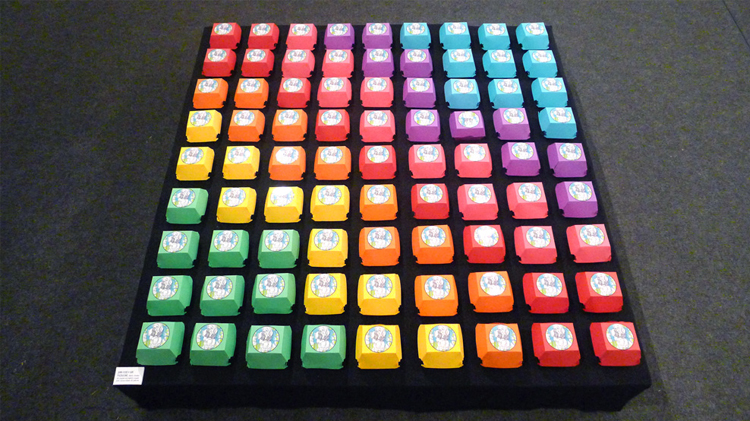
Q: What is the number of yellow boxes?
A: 11